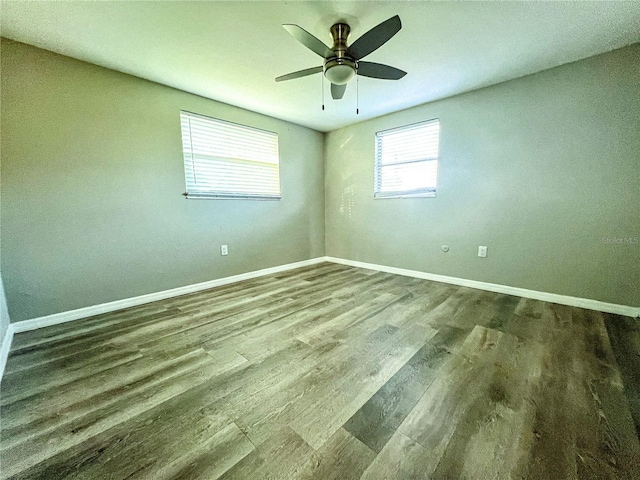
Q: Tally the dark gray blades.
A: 5